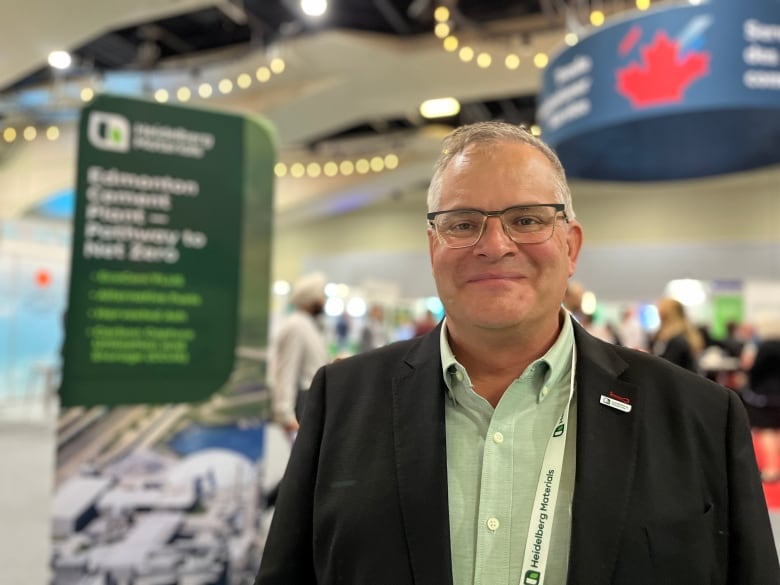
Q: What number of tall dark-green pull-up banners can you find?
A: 1